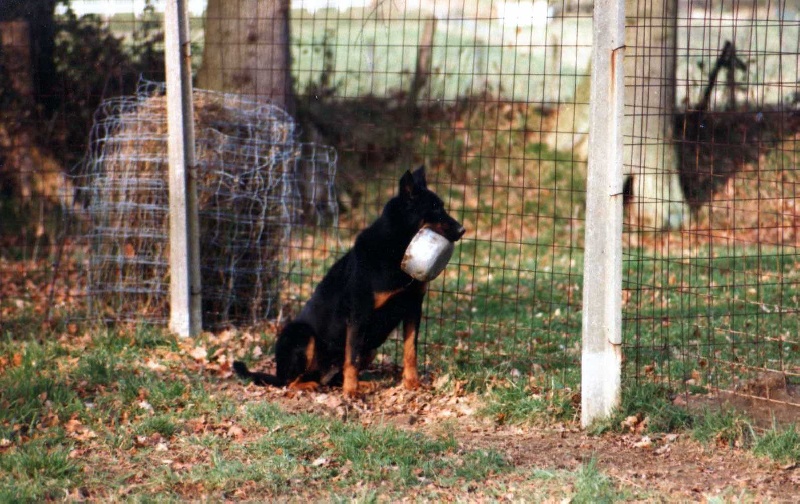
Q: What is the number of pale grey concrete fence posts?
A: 2